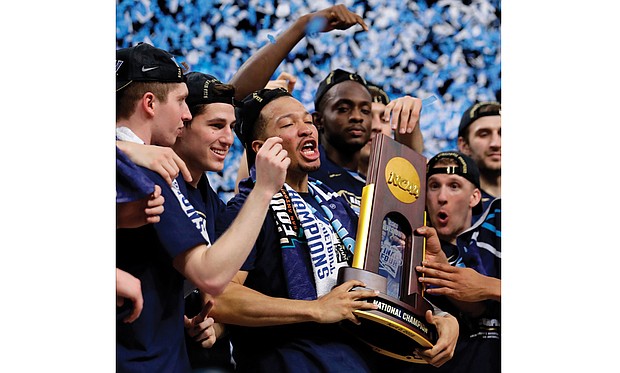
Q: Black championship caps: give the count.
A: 7